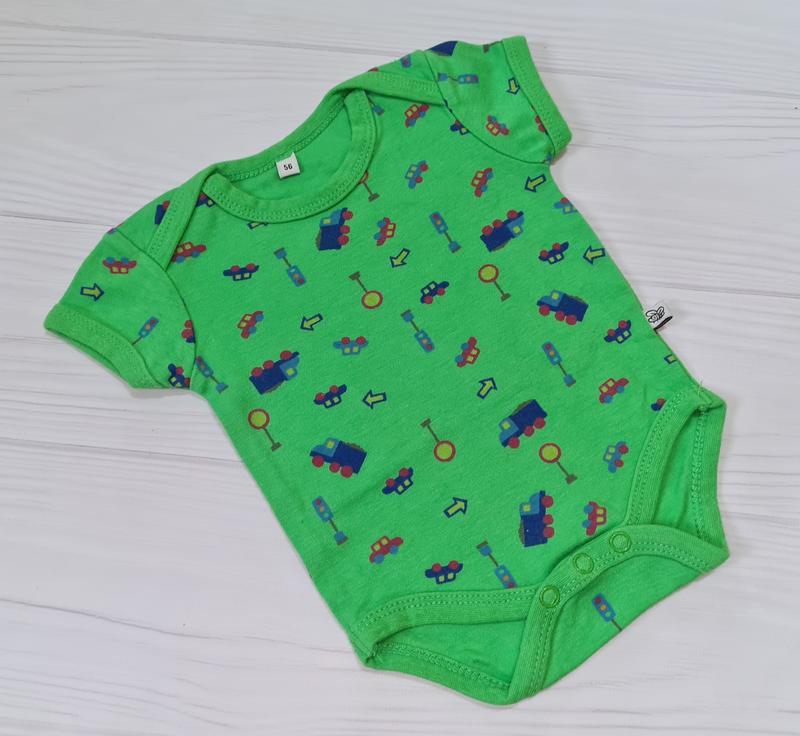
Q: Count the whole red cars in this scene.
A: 11